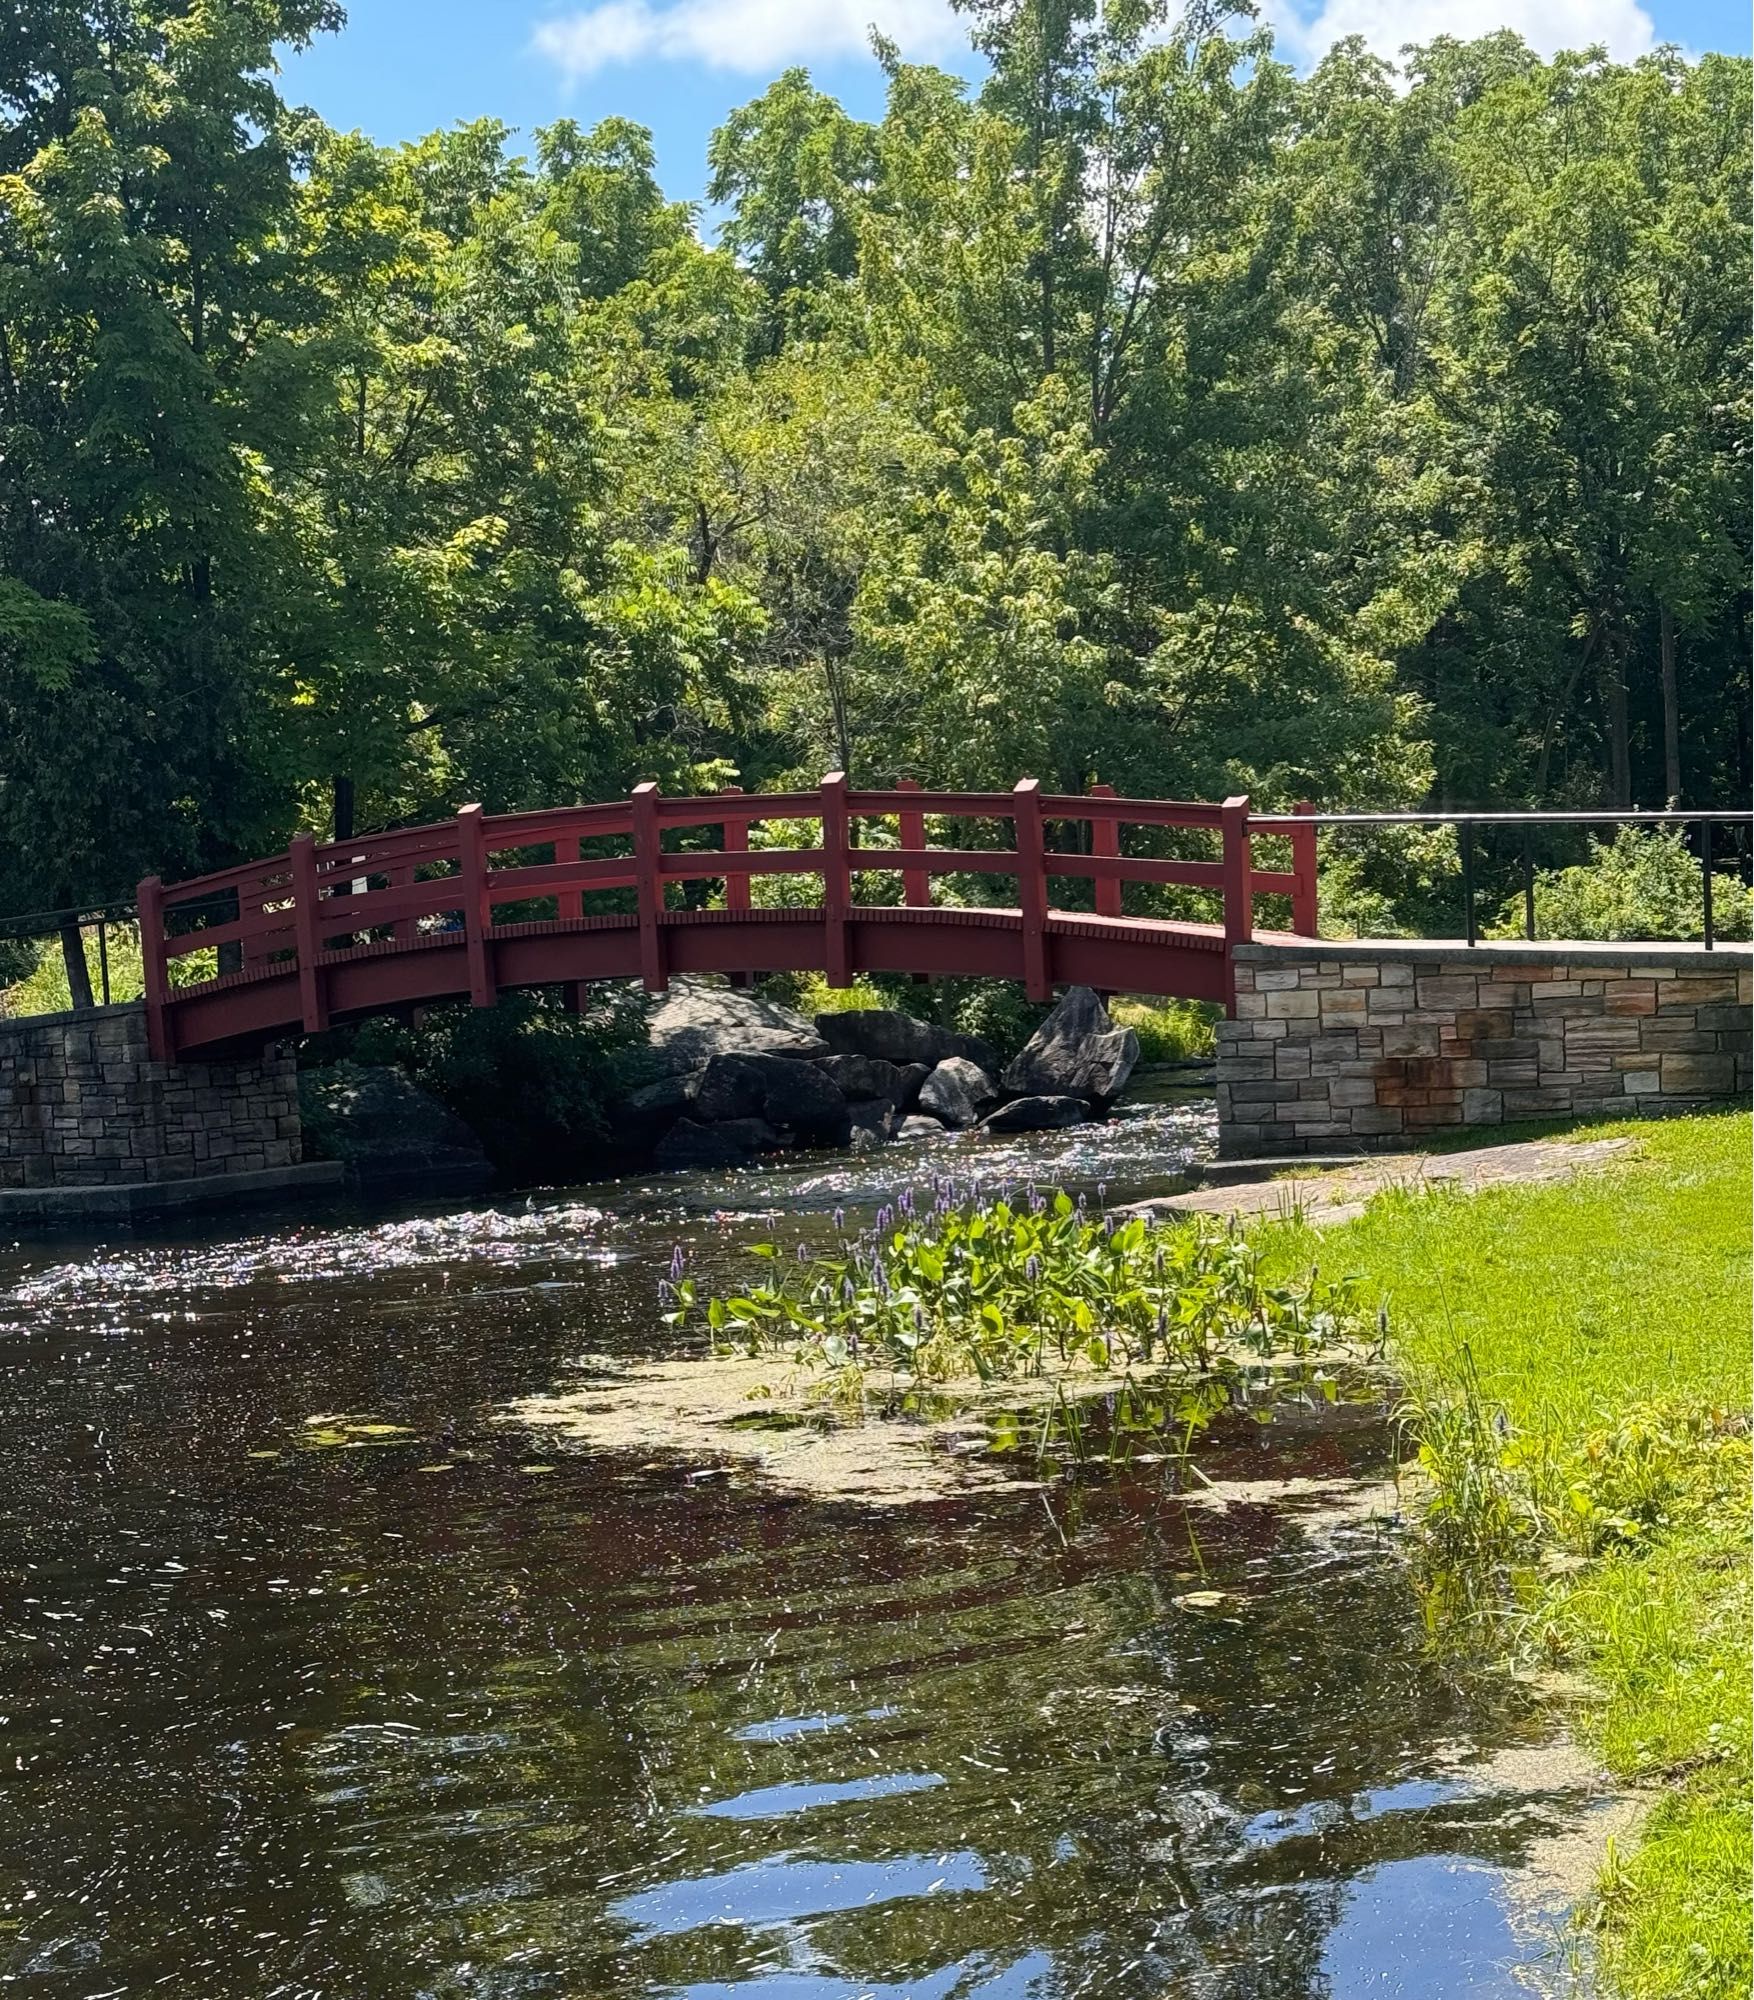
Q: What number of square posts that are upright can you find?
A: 14